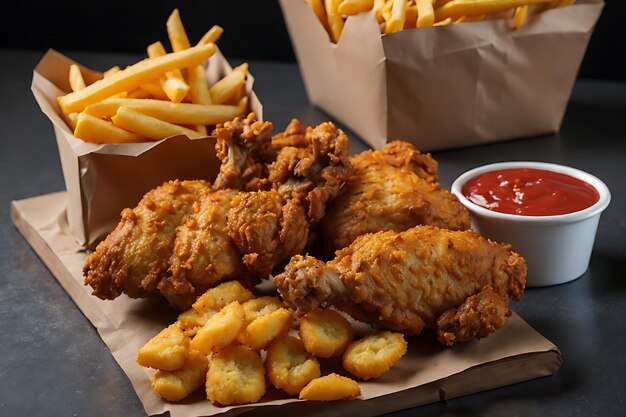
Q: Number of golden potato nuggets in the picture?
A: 12